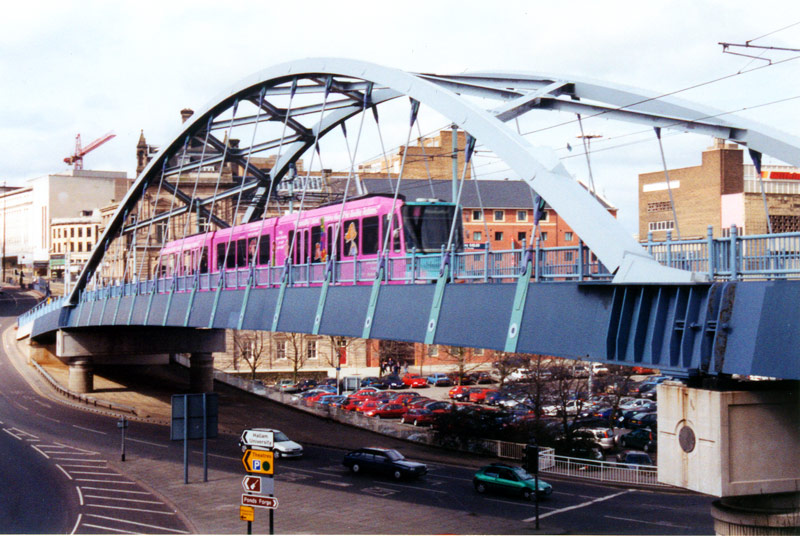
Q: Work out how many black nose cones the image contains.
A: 0